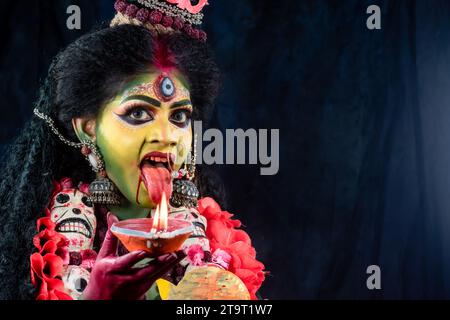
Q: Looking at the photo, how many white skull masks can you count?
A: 3